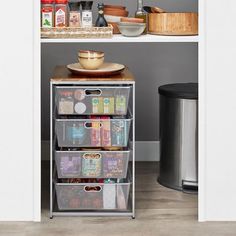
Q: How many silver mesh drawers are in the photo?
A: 4